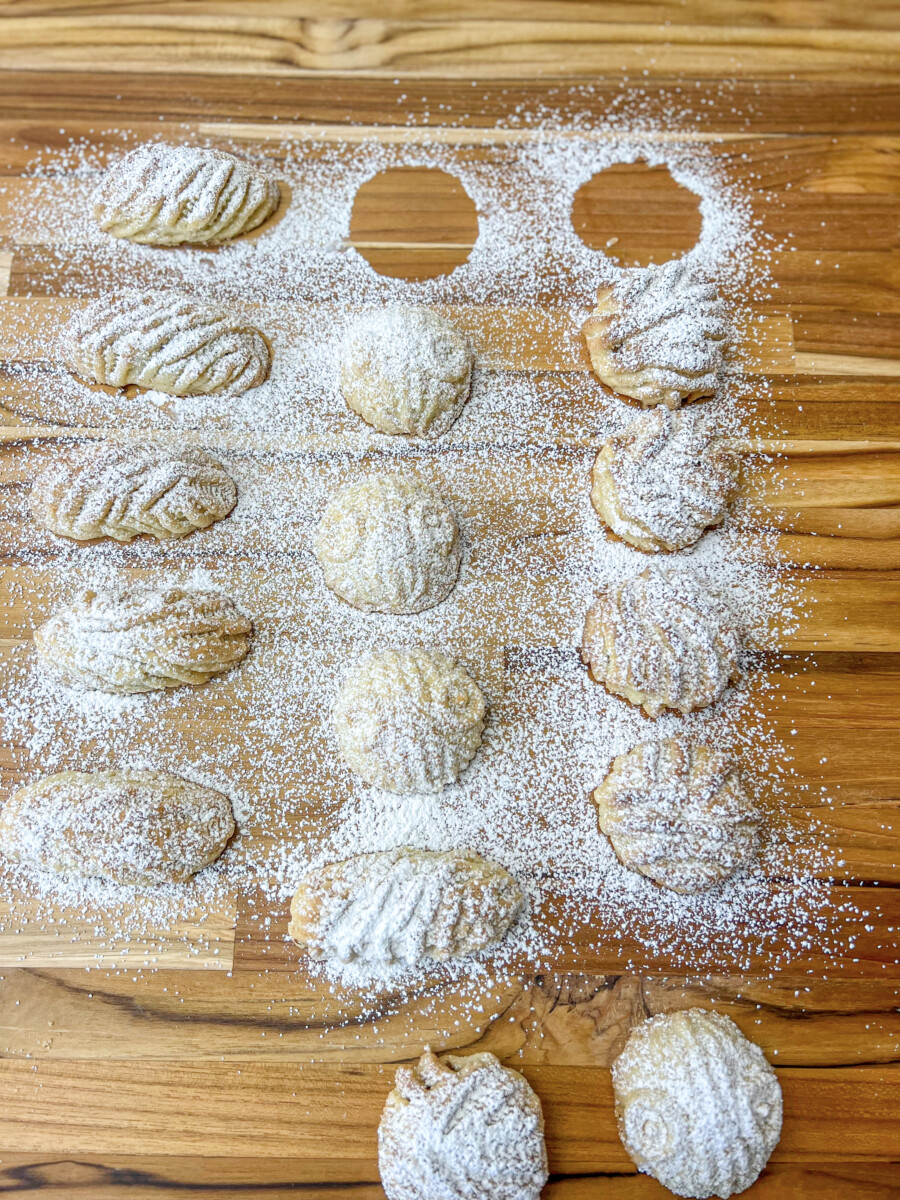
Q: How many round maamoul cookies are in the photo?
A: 9